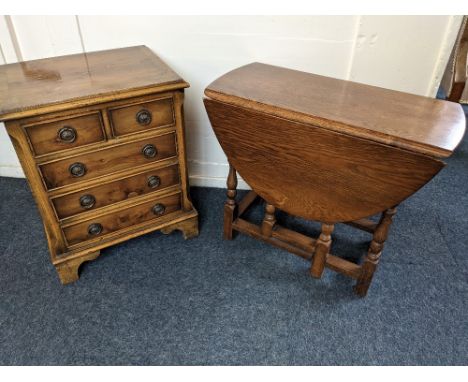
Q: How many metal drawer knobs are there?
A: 8